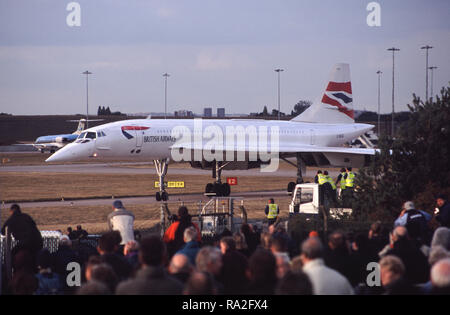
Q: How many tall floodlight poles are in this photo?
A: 7